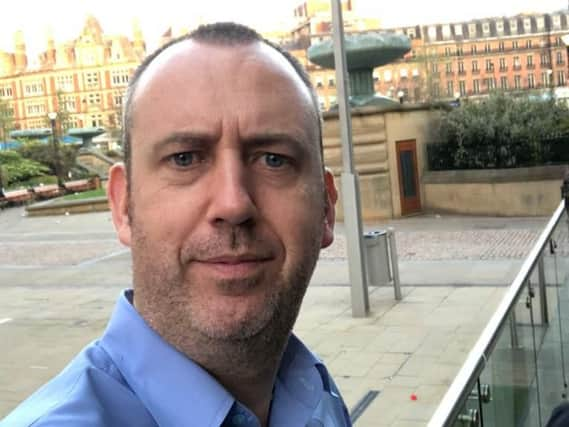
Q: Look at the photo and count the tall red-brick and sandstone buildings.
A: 2